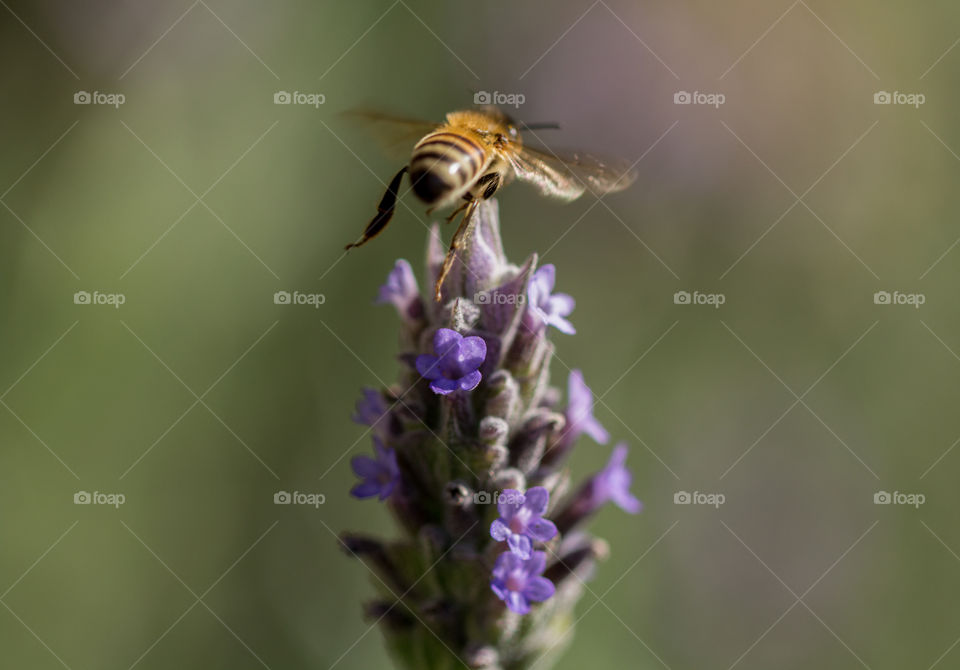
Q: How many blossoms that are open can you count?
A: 9